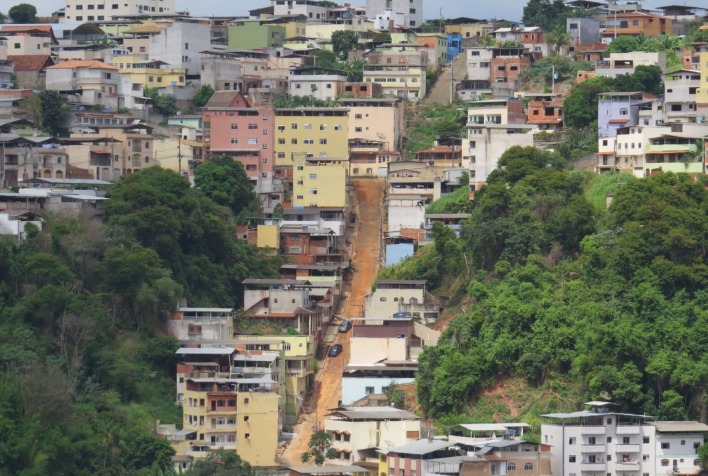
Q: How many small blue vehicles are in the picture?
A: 2